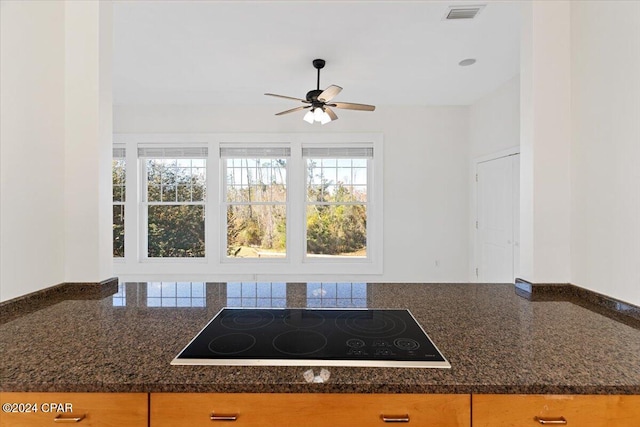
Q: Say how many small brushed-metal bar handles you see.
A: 4